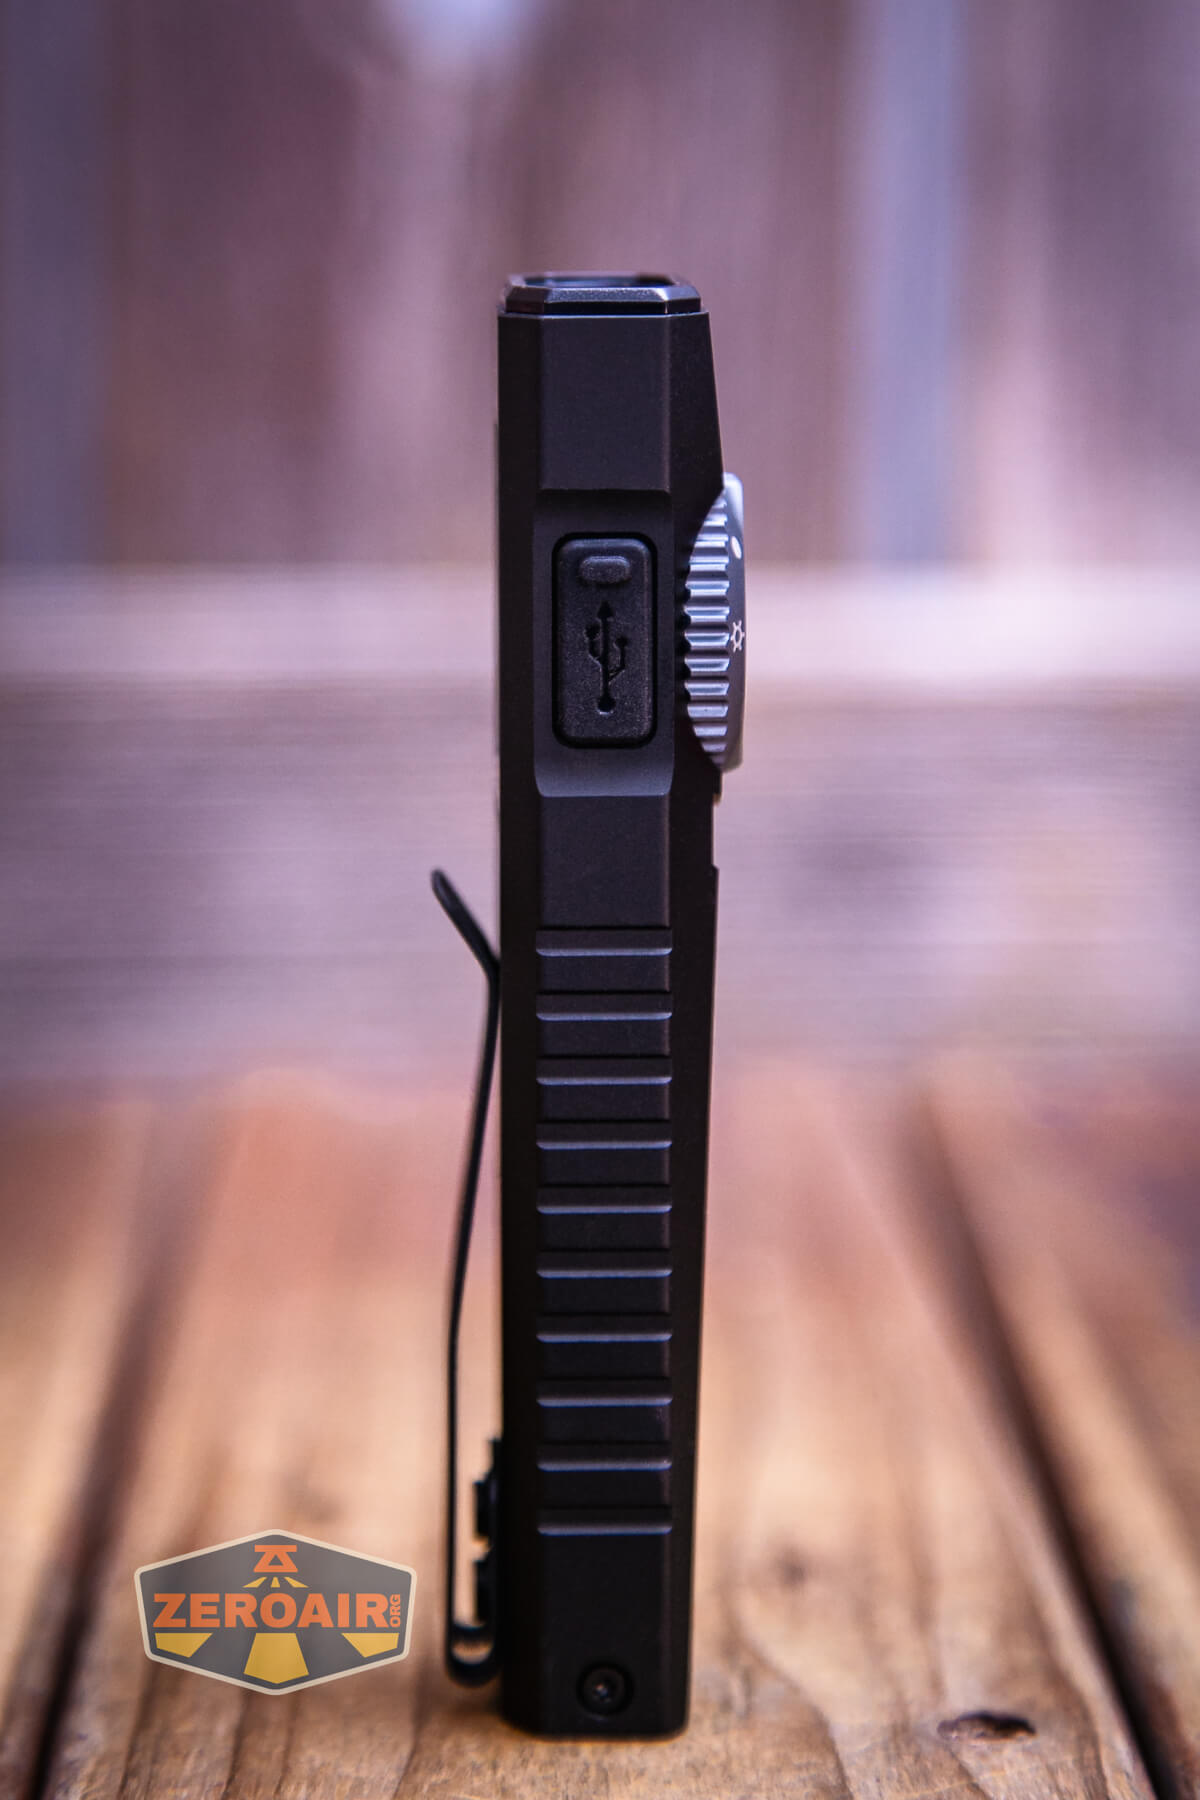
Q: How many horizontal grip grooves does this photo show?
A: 10